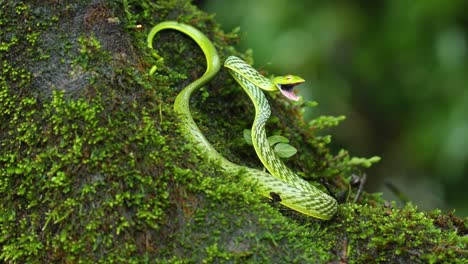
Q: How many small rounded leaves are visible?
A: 3